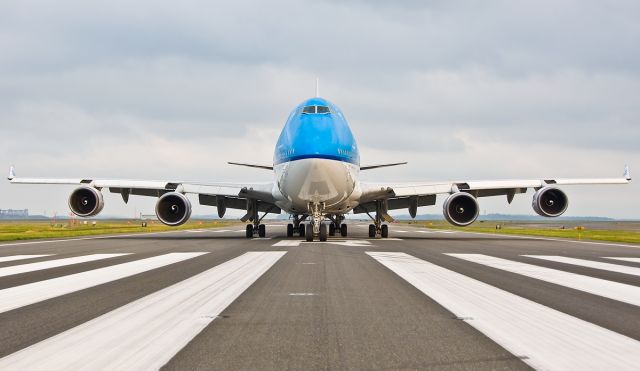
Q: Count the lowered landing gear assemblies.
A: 5